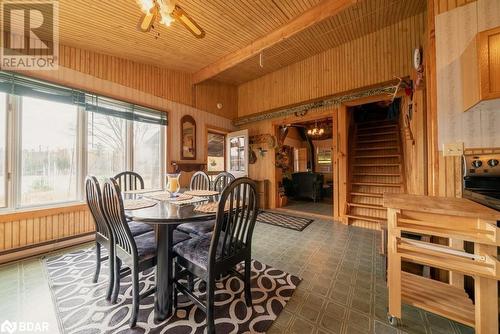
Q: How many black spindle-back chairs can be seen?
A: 6